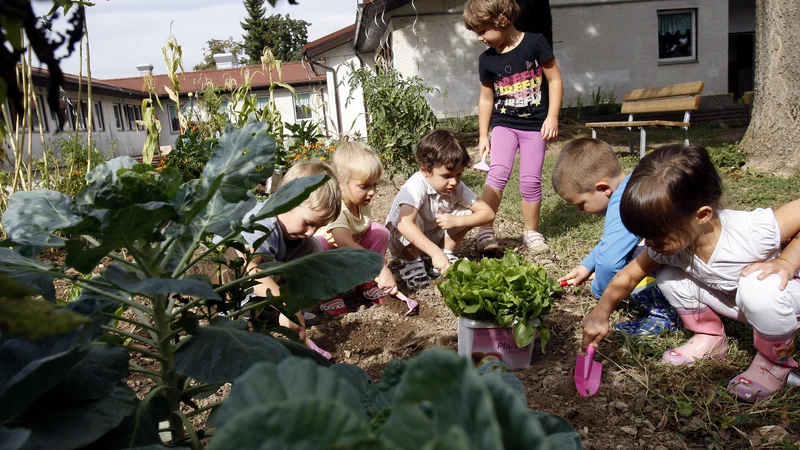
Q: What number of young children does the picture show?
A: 6